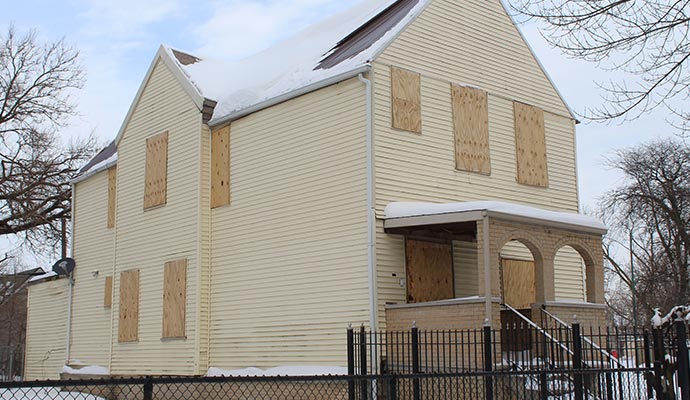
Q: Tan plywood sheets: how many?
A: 11